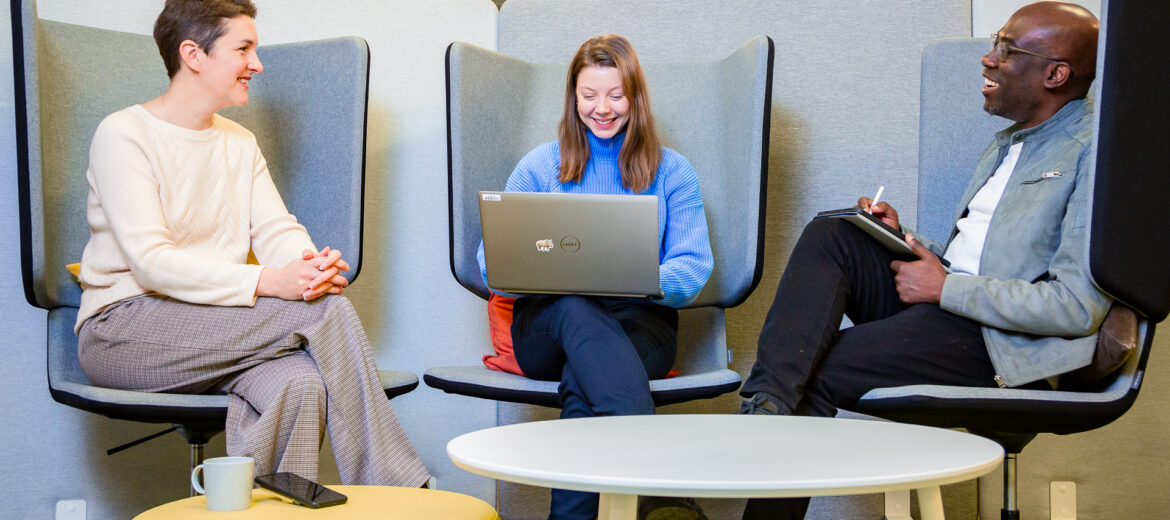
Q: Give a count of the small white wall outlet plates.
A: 2